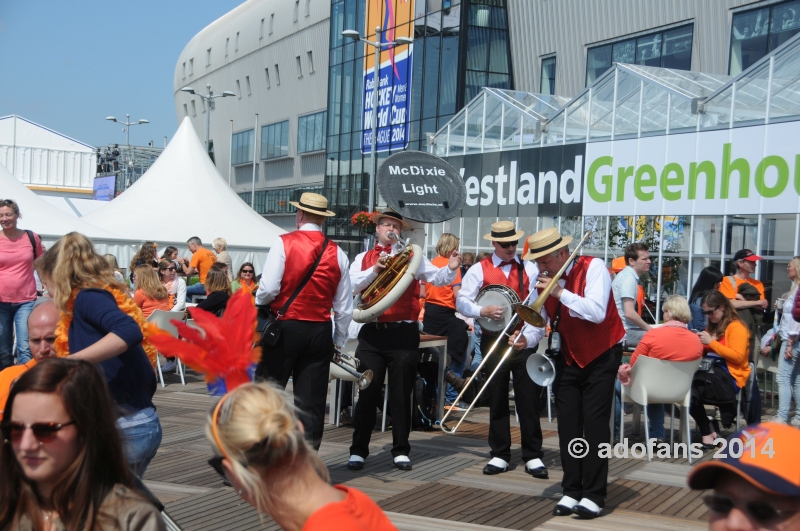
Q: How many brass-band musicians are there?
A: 4